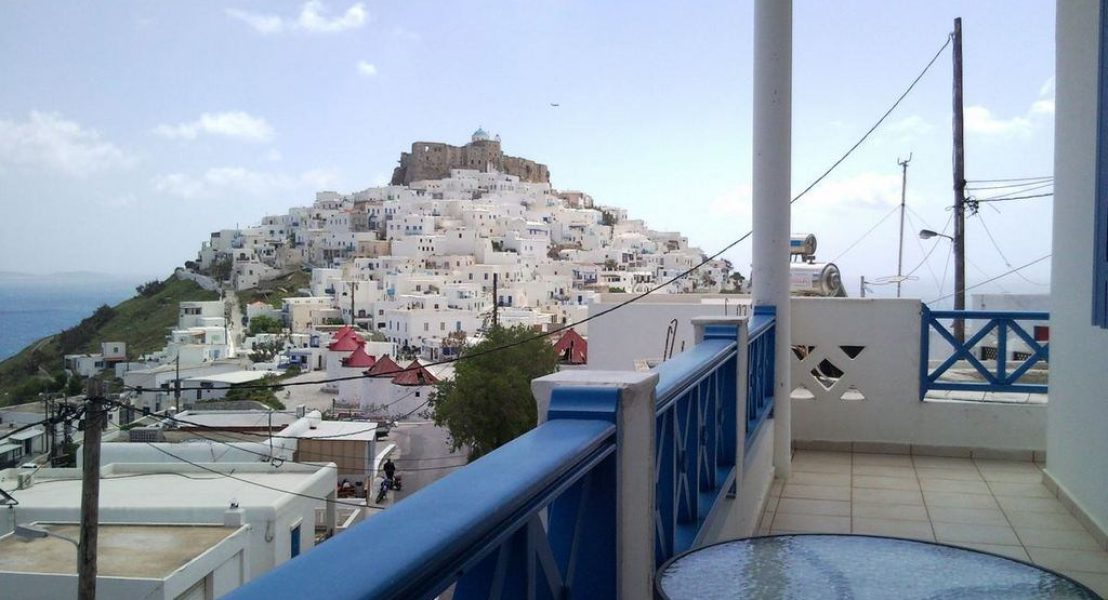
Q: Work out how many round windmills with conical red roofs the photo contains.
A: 6